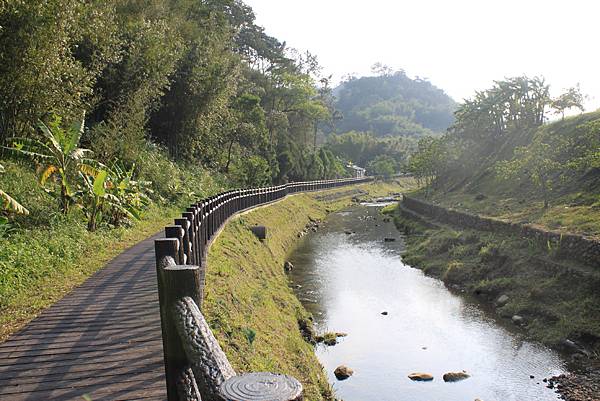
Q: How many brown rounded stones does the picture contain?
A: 3